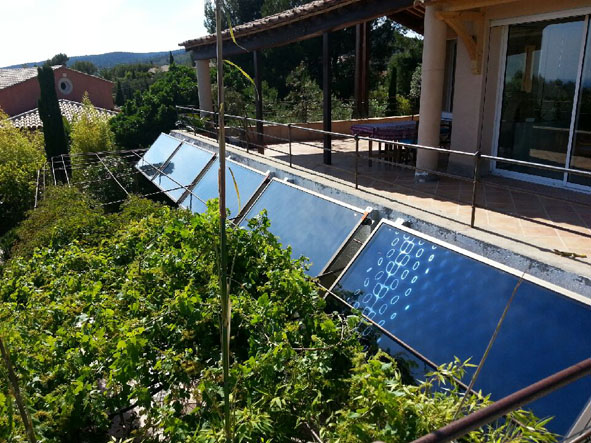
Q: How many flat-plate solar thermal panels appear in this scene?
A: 5